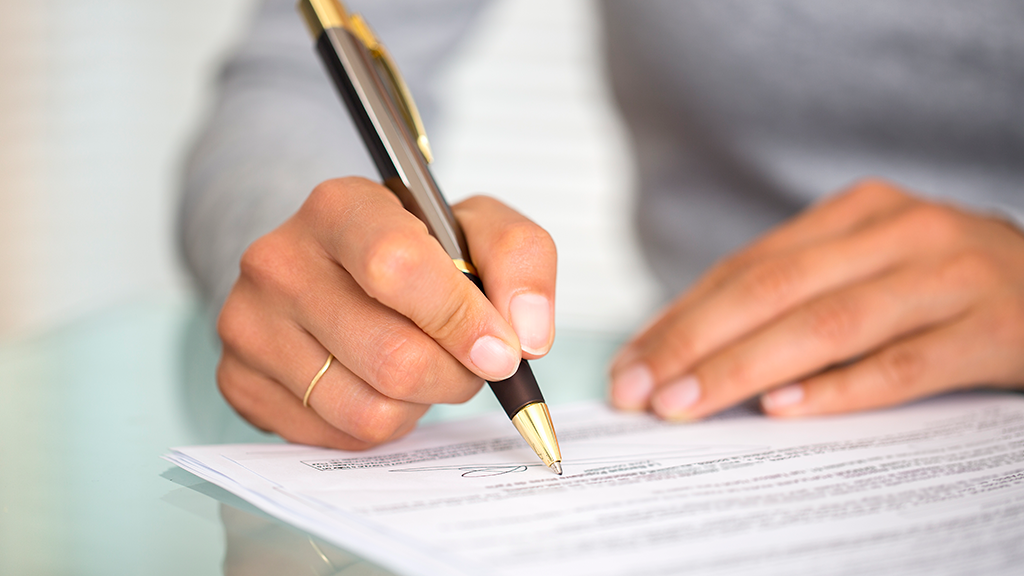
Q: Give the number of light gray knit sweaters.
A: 1